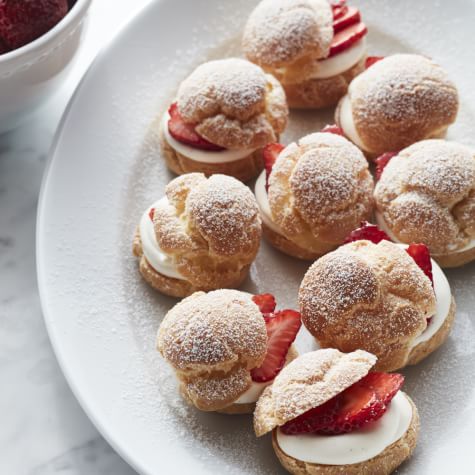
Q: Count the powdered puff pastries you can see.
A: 9